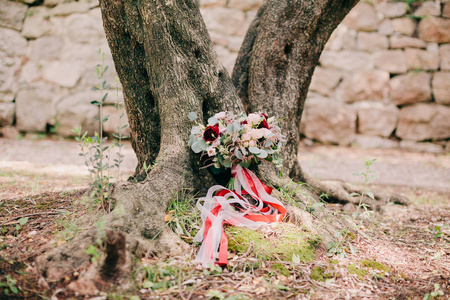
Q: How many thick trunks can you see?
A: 2